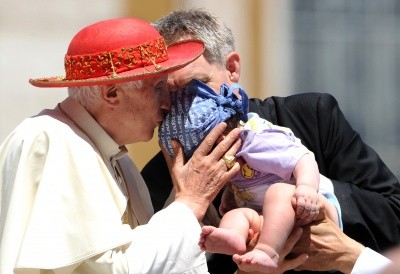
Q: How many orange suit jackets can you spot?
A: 0